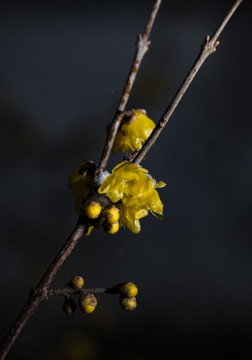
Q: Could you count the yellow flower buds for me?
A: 7